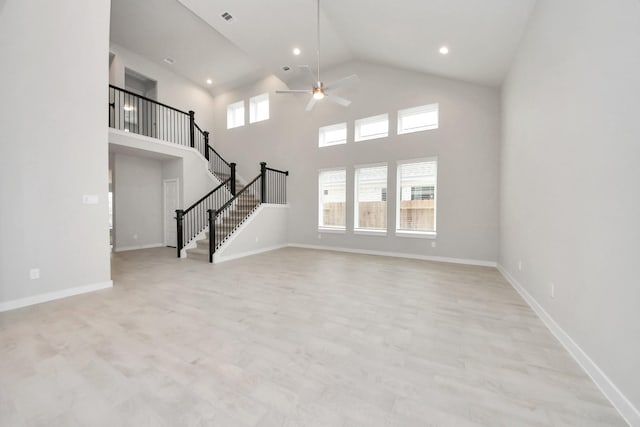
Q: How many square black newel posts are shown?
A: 6